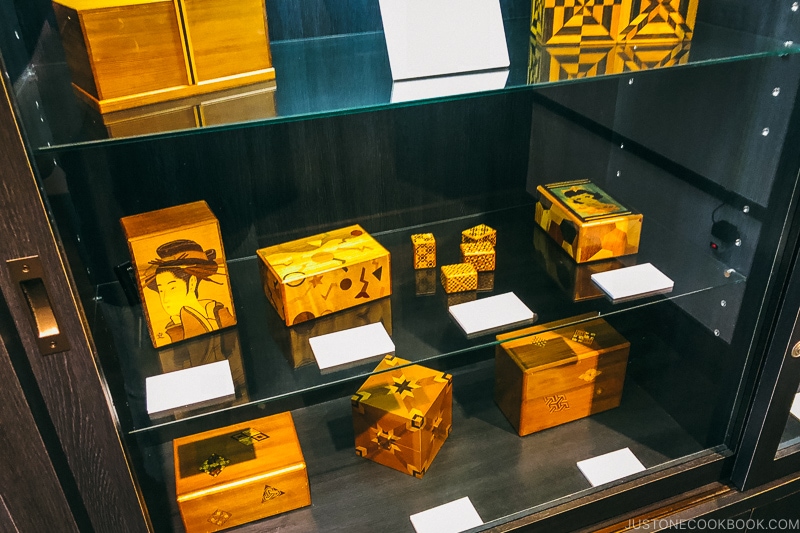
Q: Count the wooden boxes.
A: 12